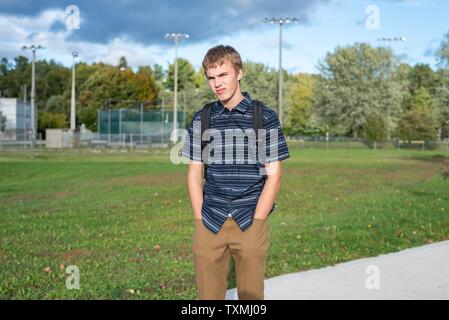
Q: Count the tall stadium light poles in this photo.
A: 5